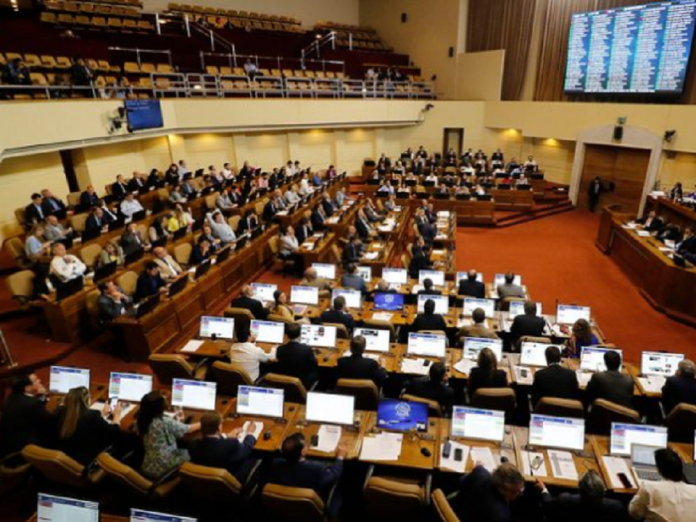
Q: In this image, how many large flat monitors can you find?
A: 2